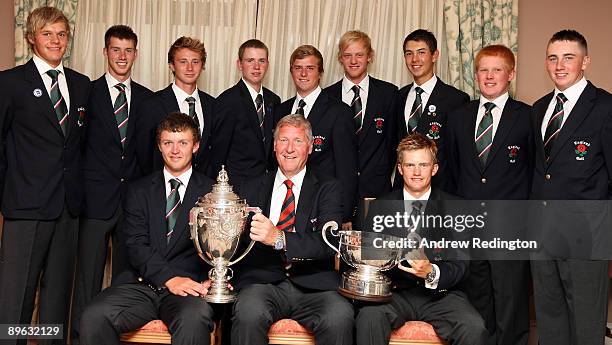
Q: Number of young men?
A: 11